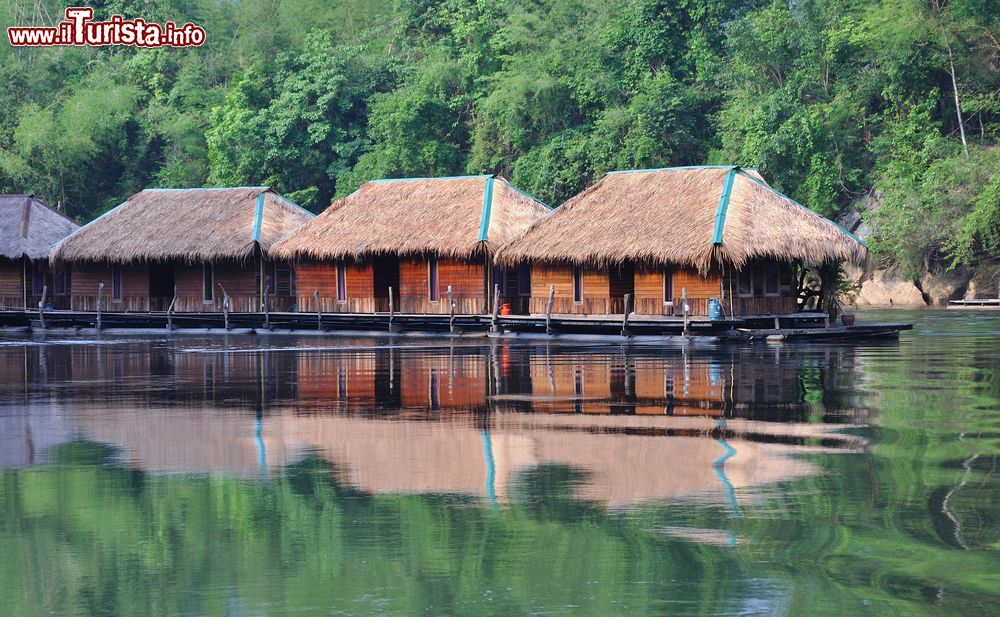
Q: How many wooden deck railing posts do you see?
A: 12